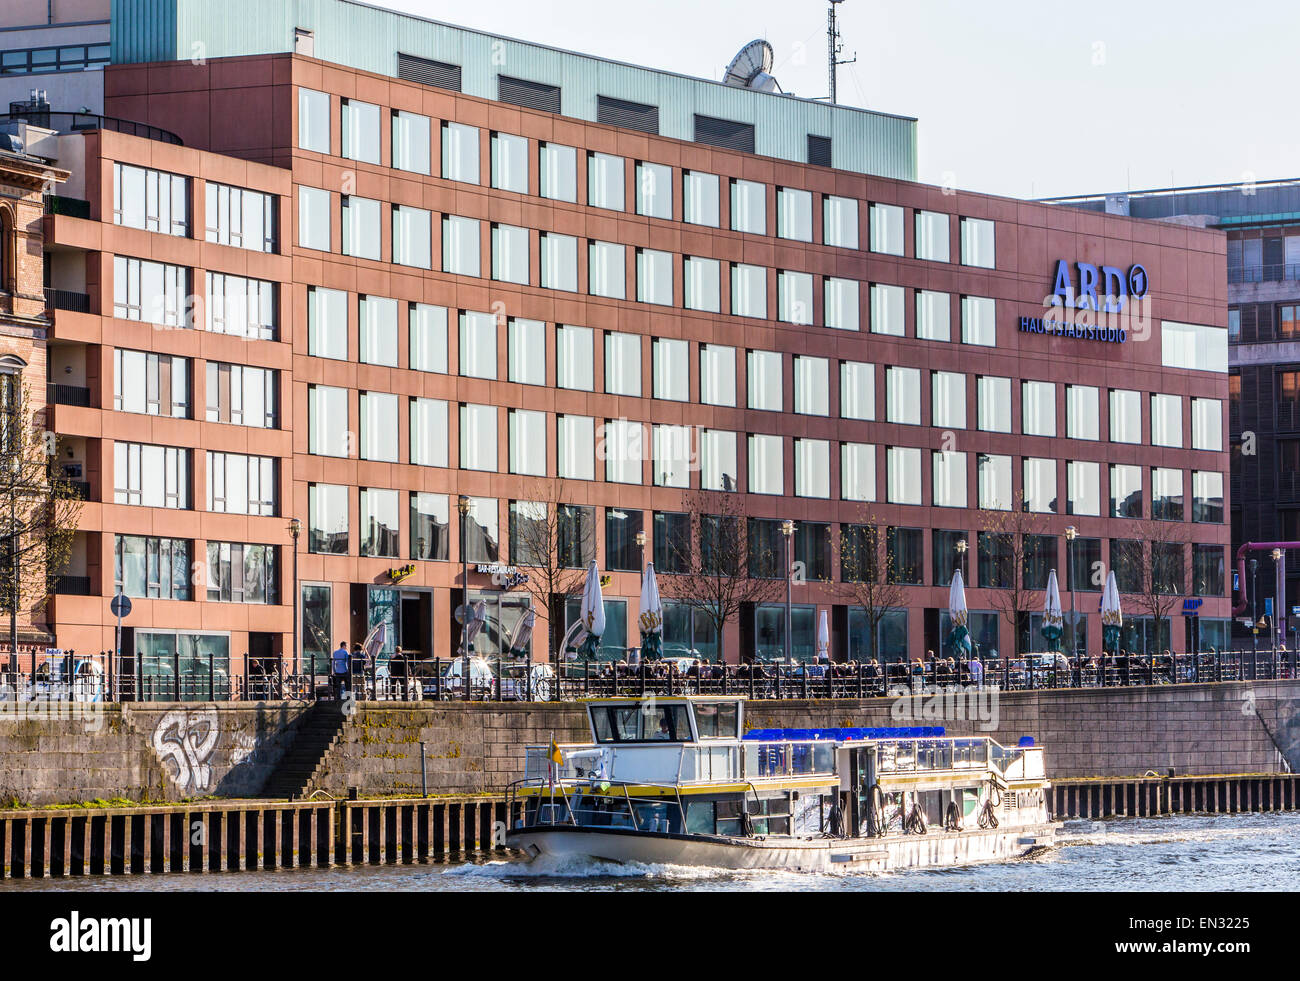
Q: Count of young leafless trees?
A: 5